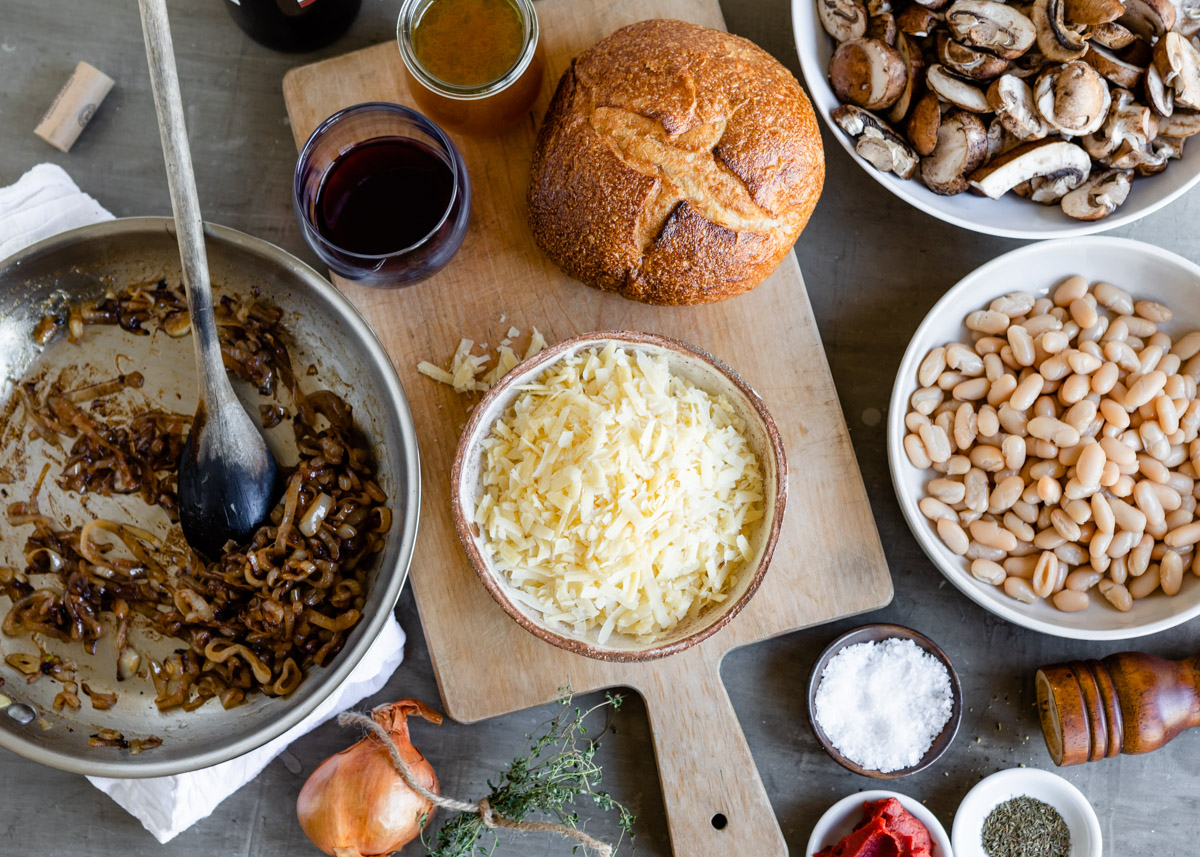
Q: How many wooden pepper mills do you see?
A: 1